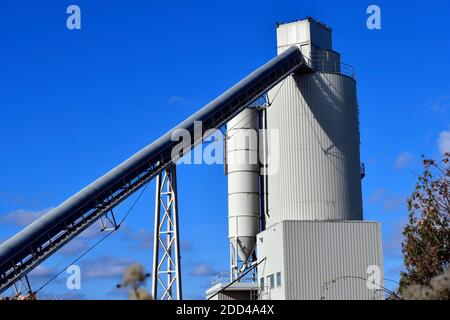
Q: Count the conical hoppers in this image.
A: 1